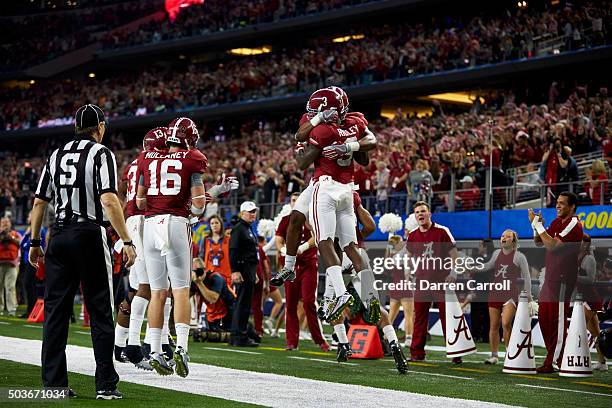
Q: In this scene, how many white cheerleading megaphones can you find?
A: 3